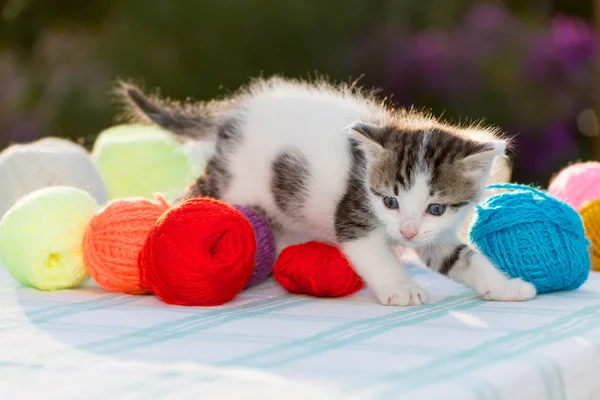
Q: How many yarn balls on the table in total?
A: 10